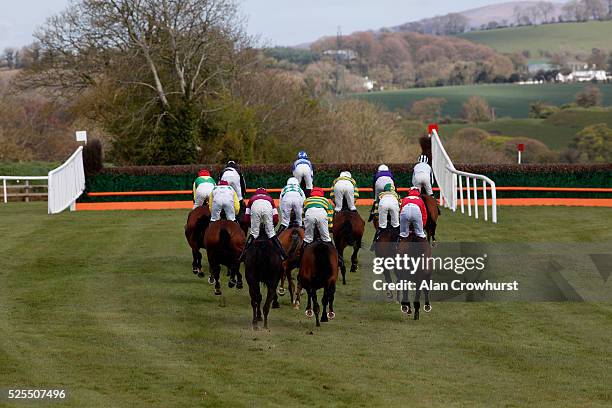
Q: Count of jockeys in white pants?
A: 12